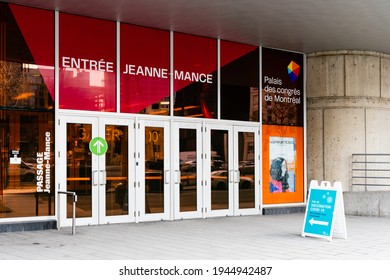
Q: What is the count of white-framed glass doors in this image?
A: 6